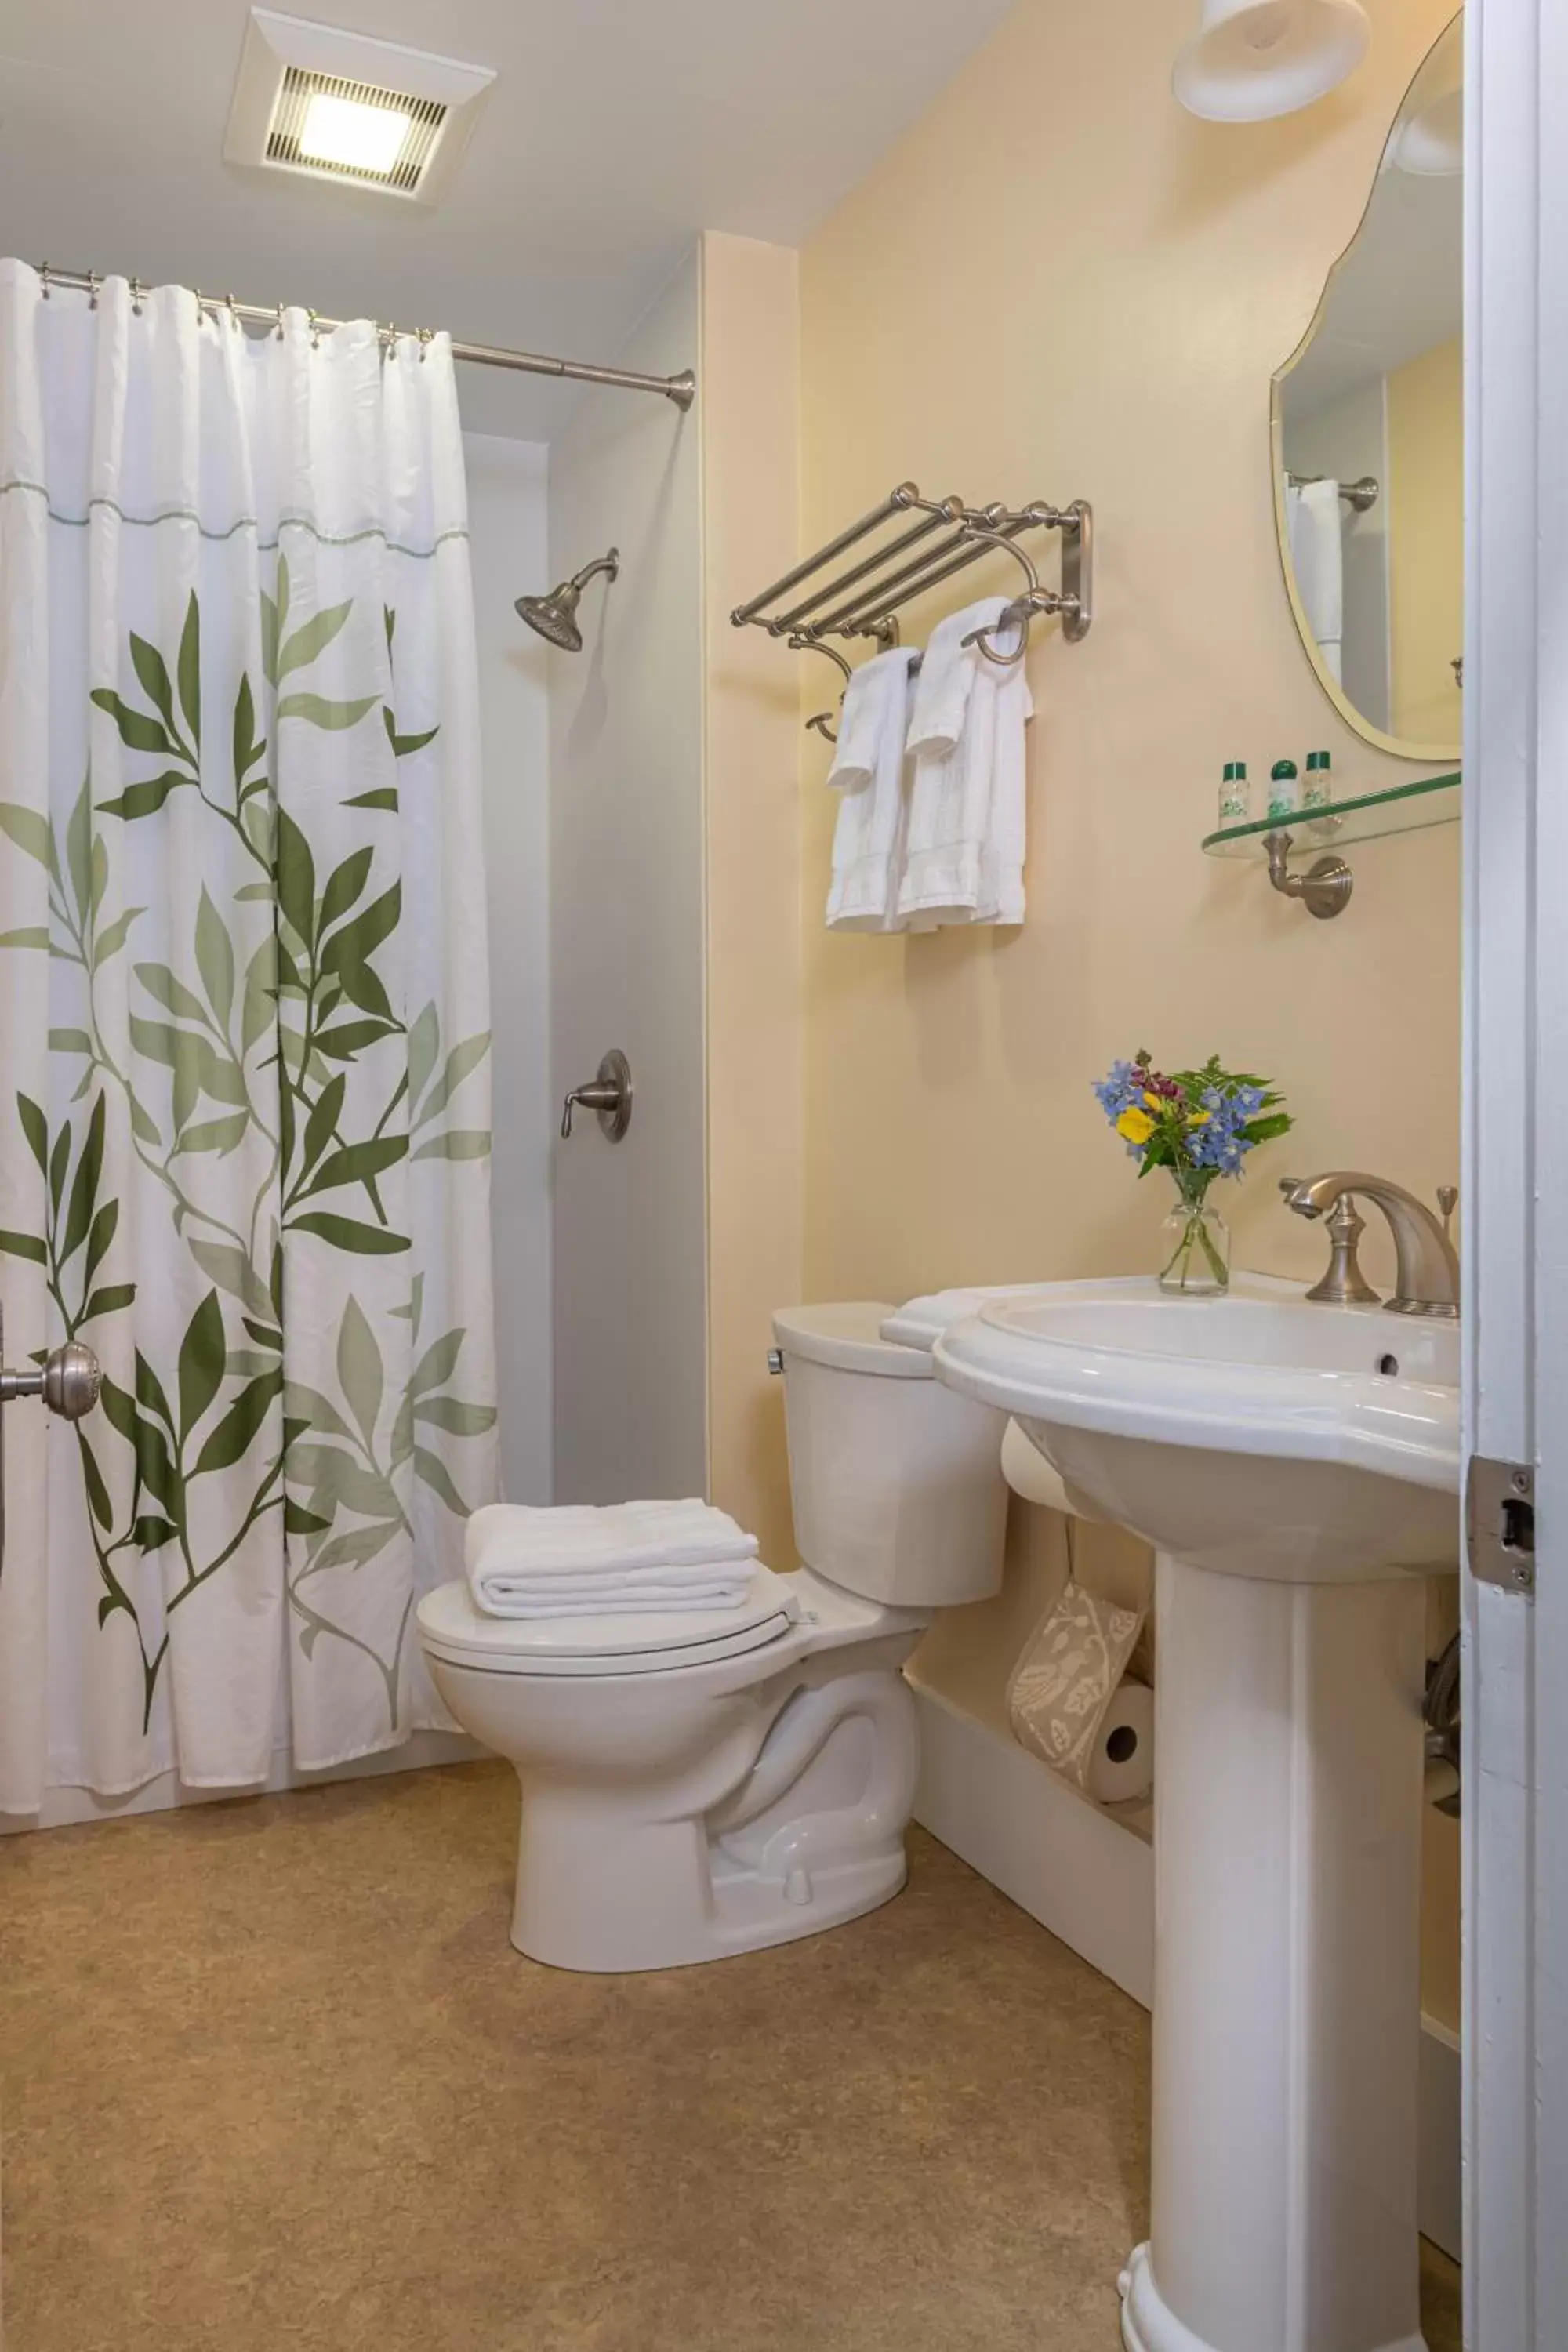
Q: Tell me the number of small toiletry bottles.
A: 3